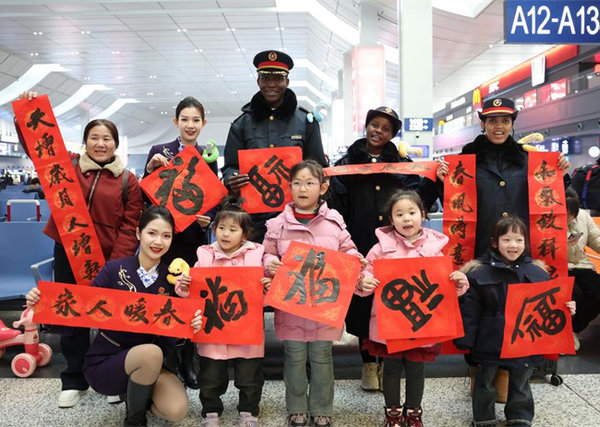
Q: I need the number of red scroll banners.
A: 5